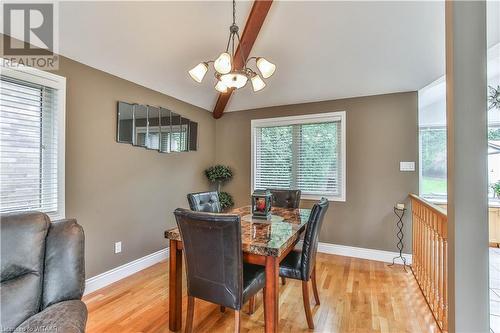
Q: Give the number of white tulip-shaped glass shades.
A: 5